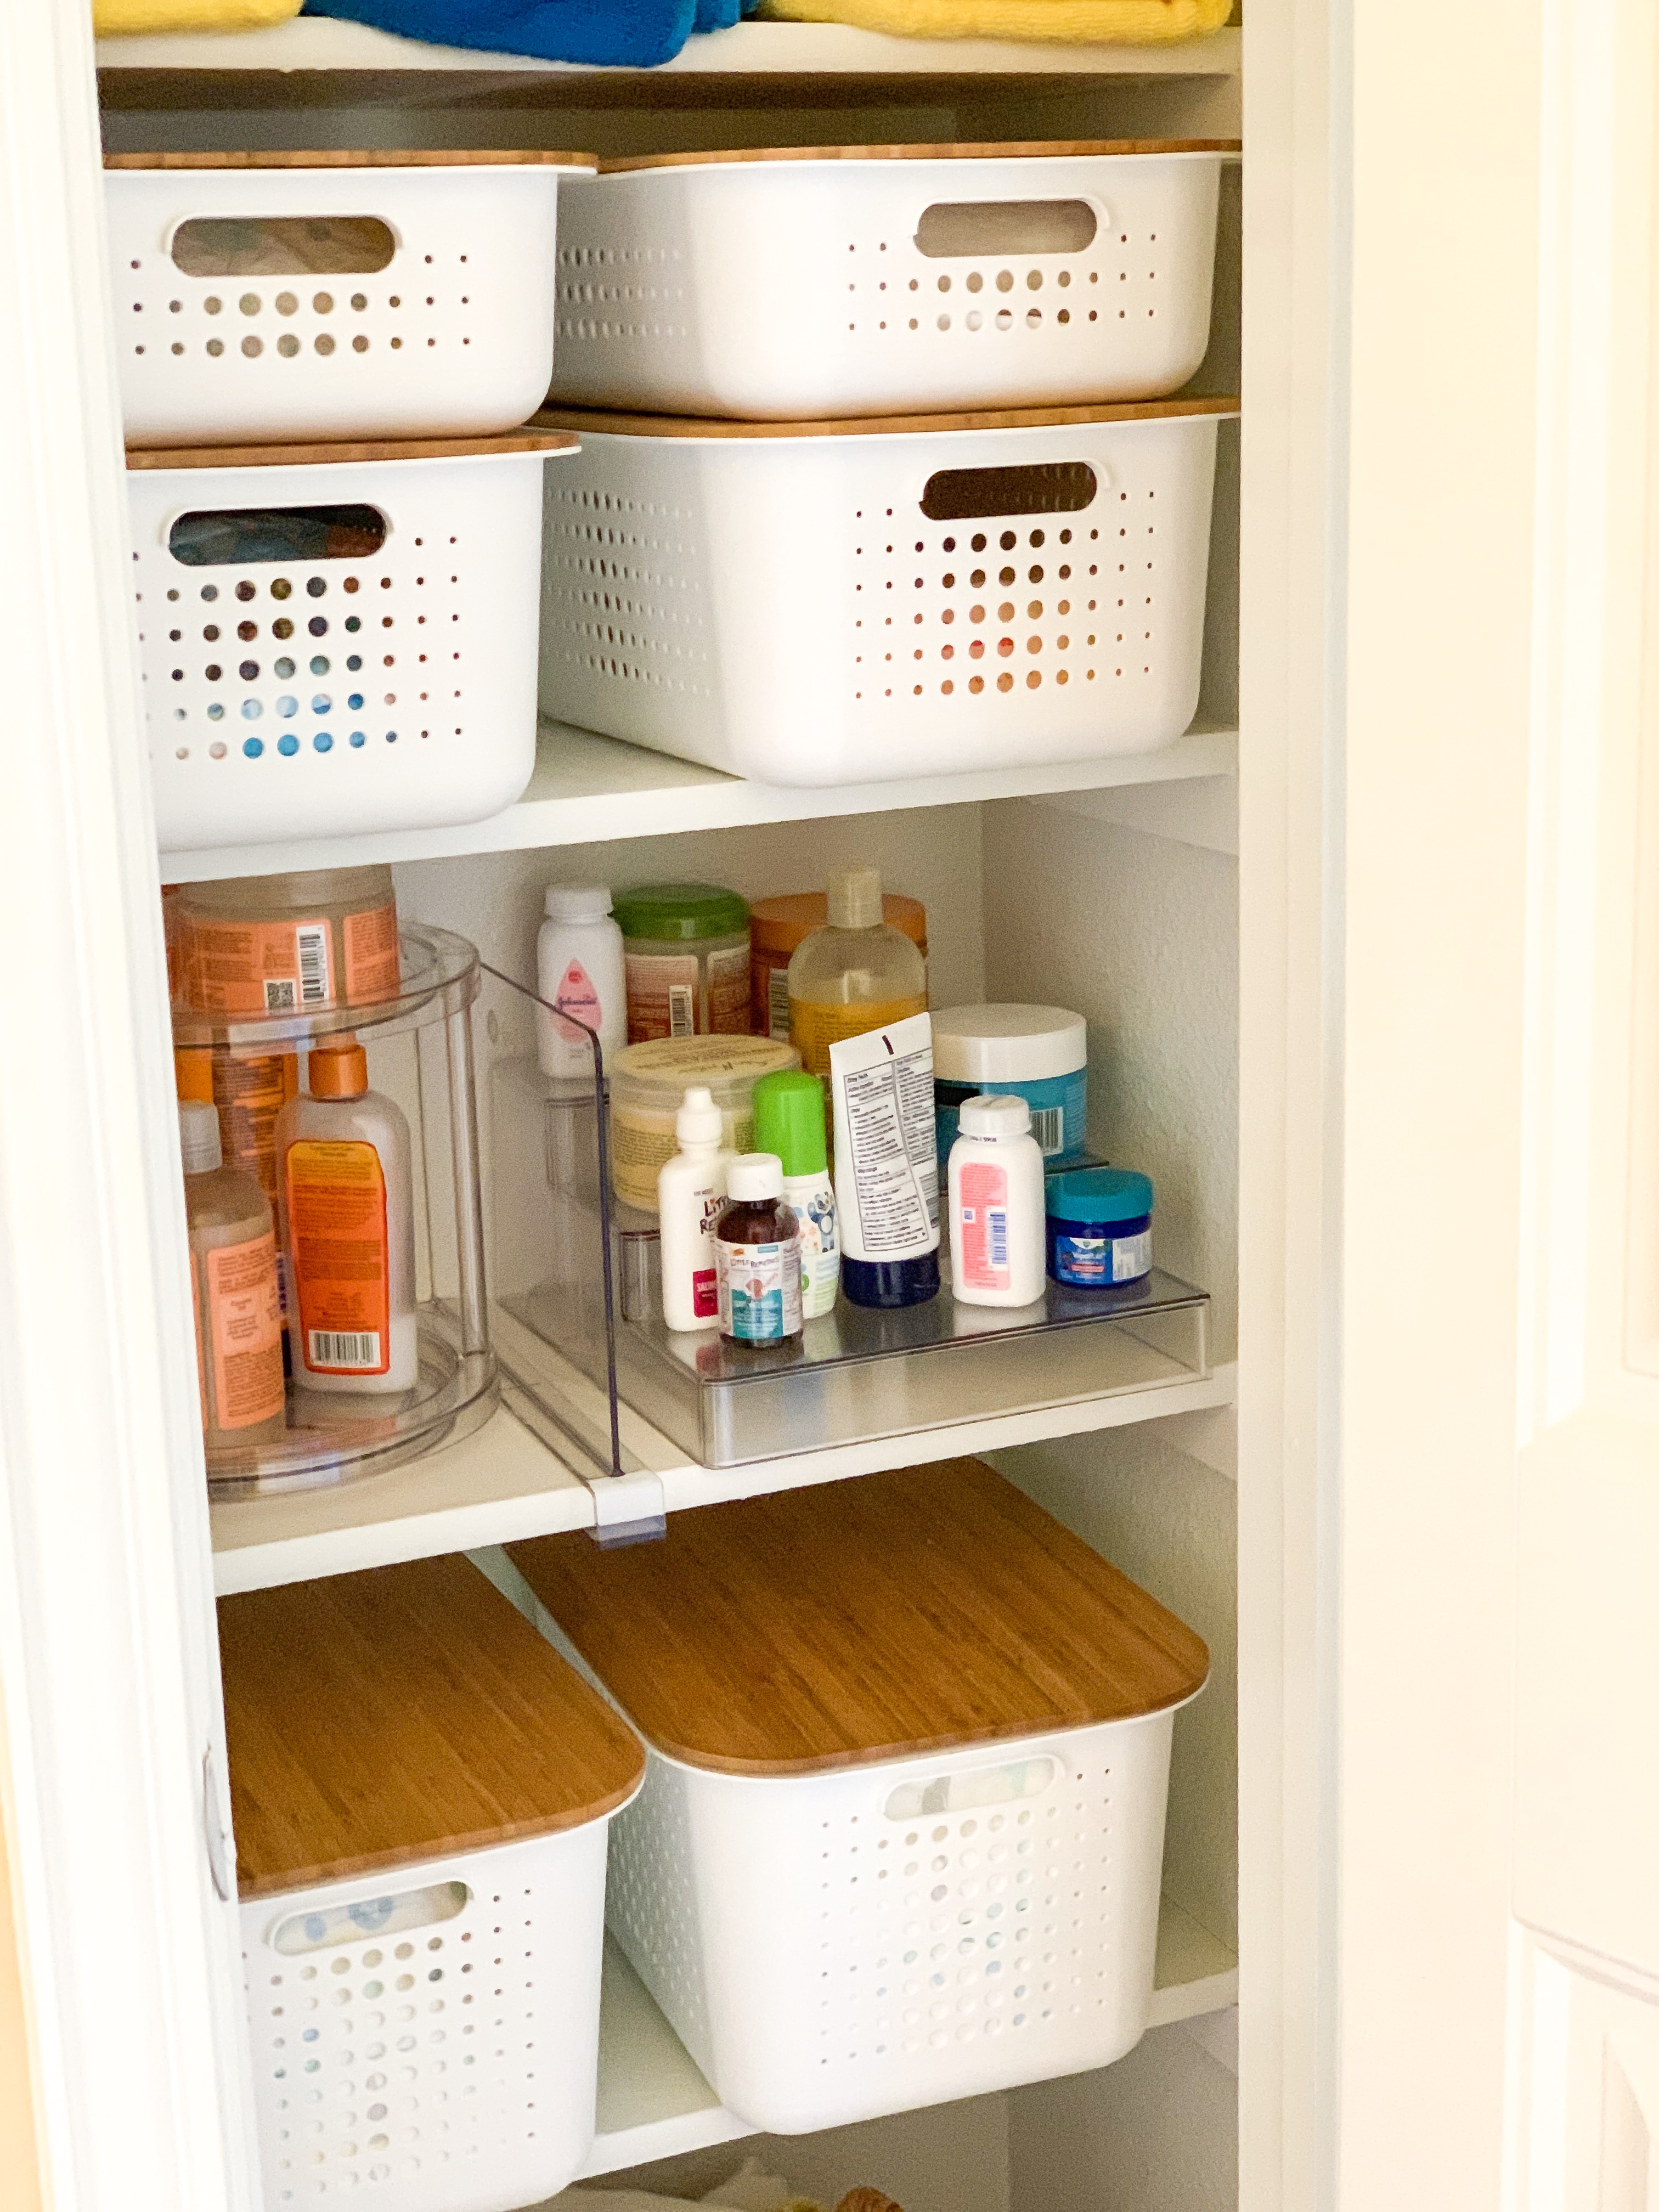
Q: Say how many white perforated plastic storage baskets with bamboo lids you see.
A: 6